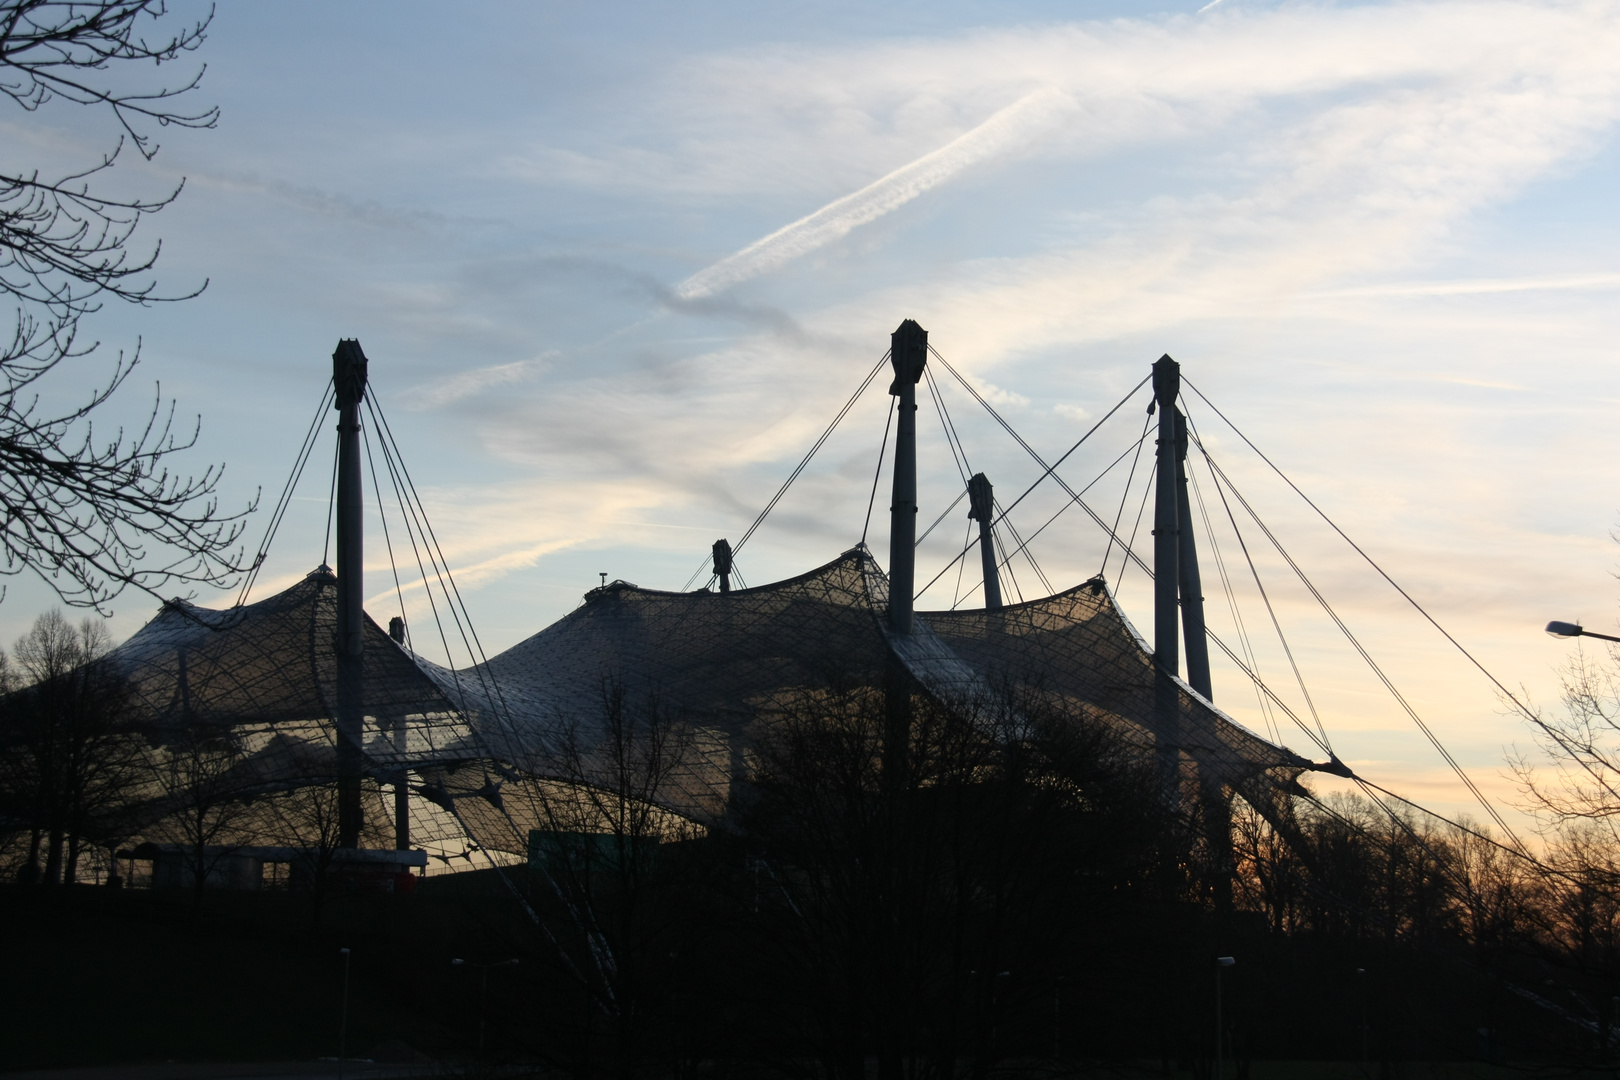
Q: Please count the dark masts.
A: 7